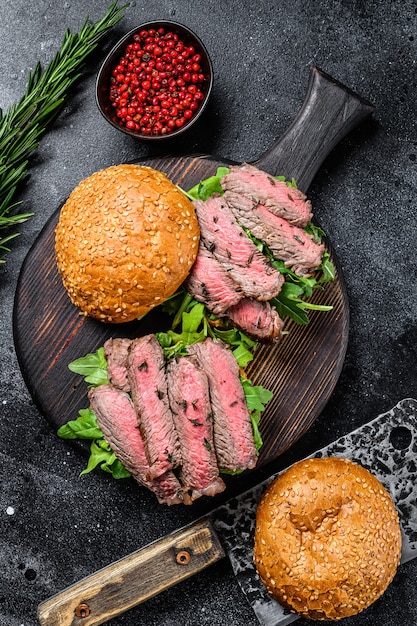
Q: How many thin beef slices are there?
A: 10